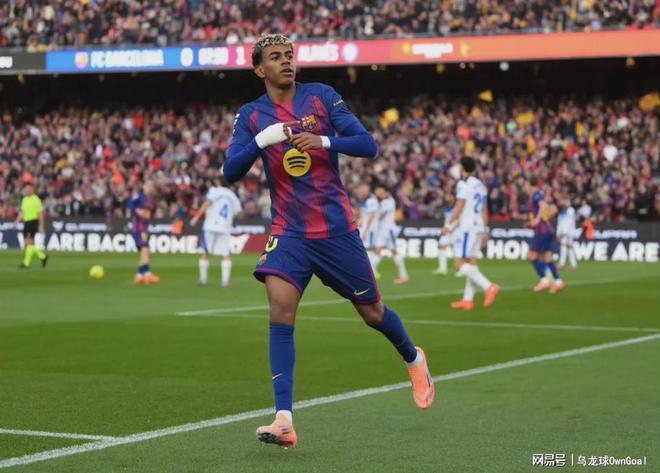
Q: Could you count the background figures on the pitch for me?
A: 9